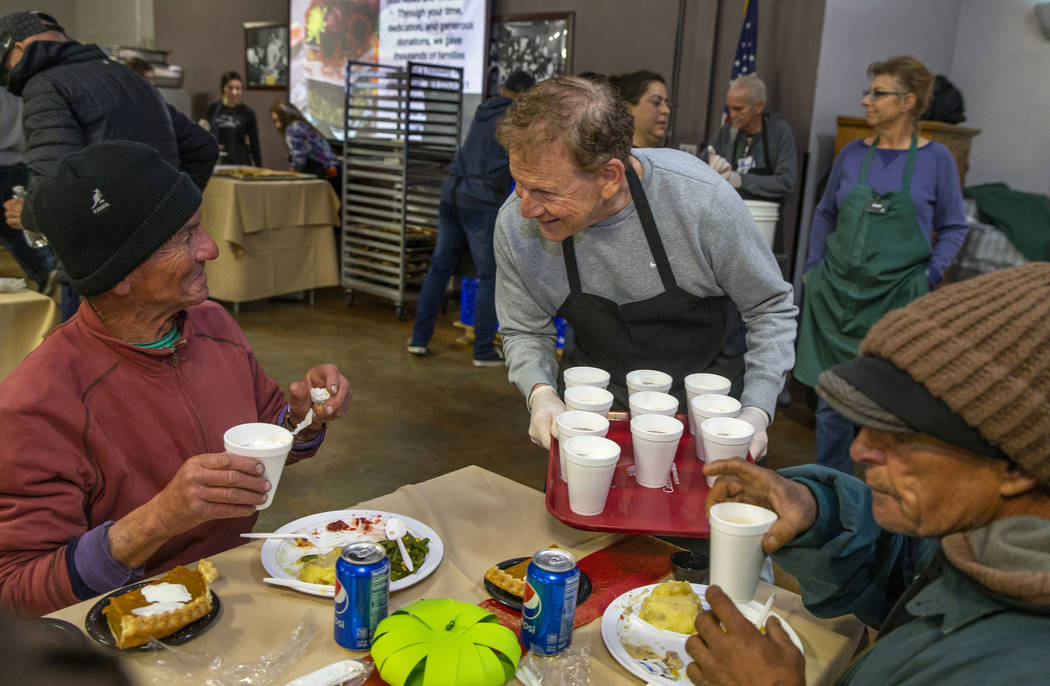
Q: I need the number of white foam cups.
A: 12